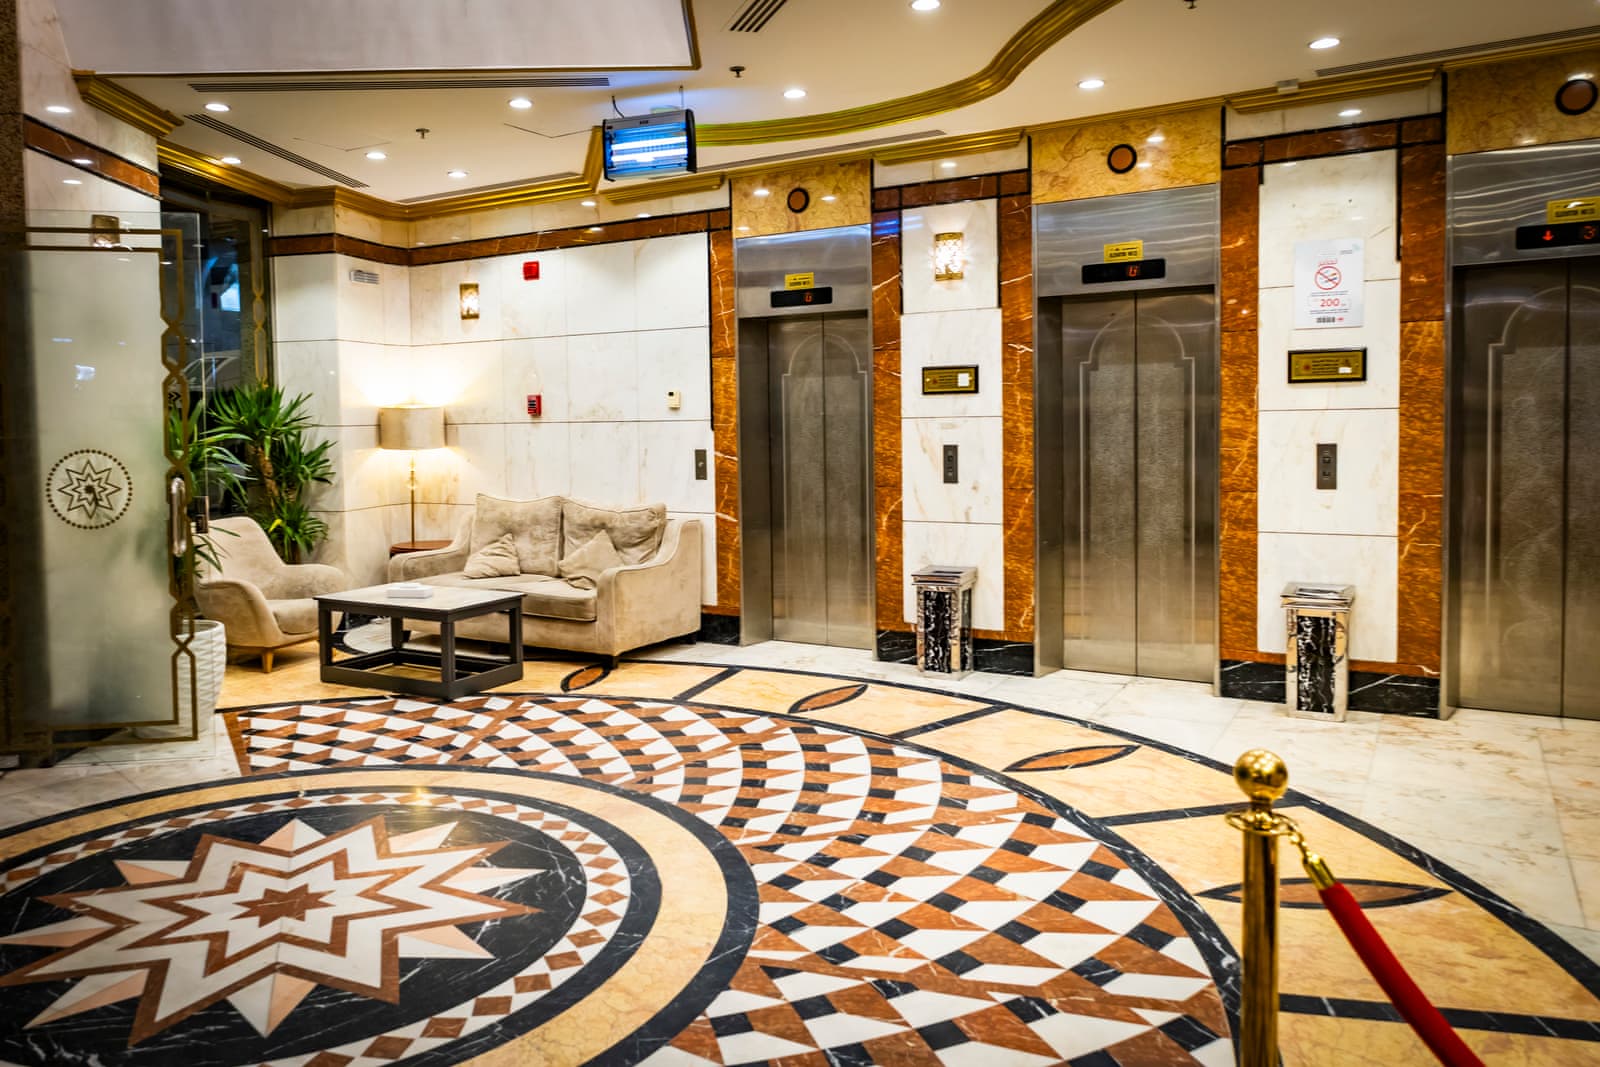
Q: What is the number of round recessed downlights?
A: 9